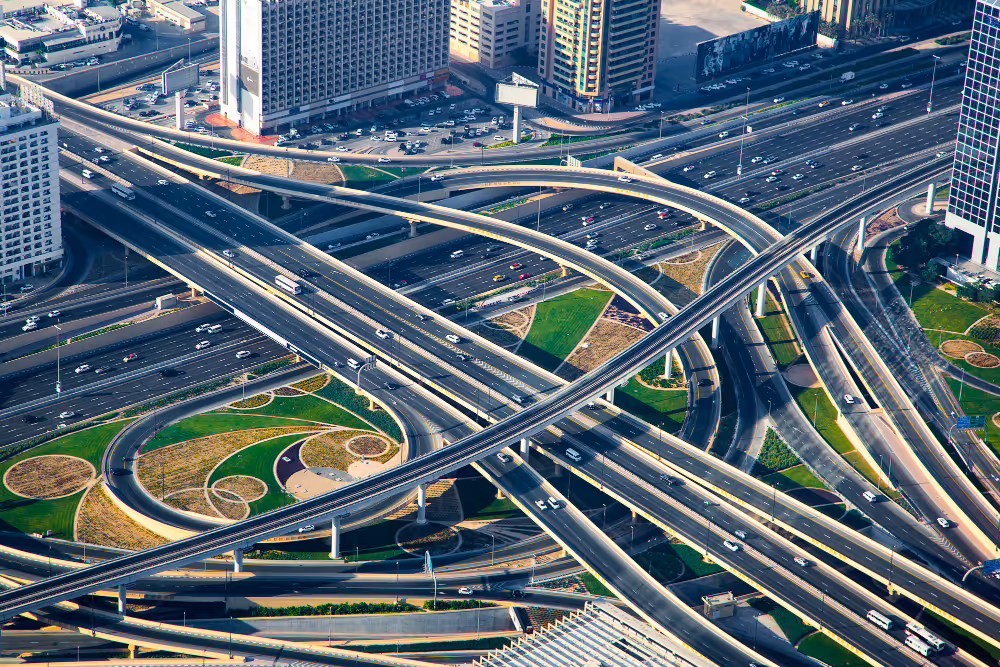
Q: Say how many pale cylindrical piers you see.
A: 12